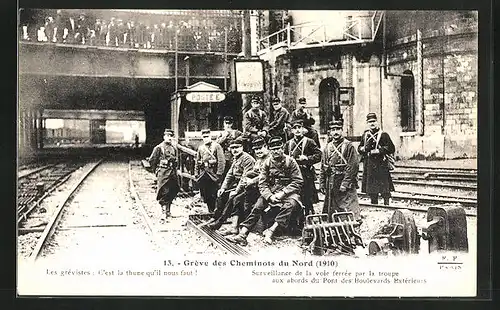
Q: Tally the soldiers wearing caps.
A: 12